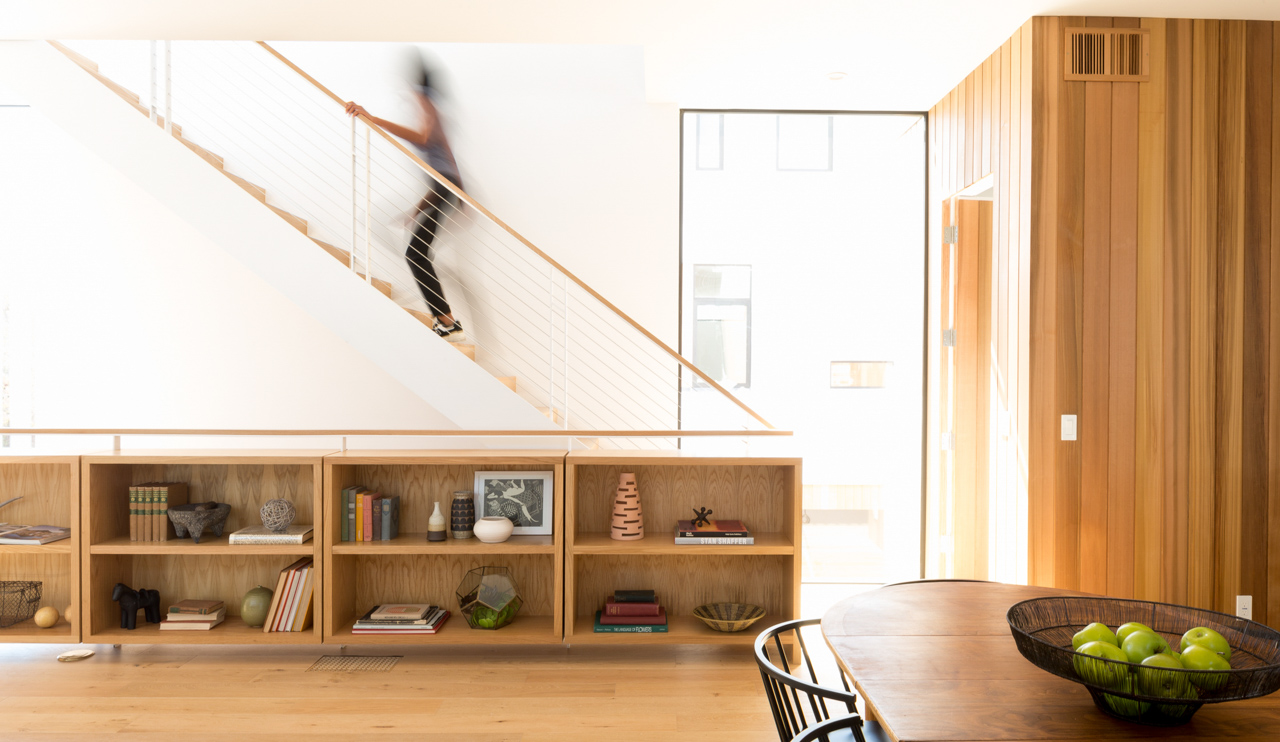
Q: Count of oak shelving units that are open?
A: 4